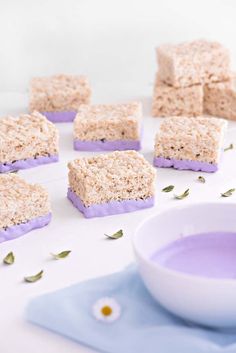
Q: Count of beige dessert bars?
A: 9